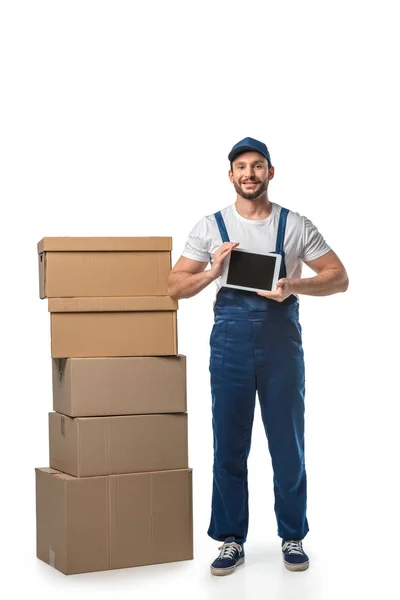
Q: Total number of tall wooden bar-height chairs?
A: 0